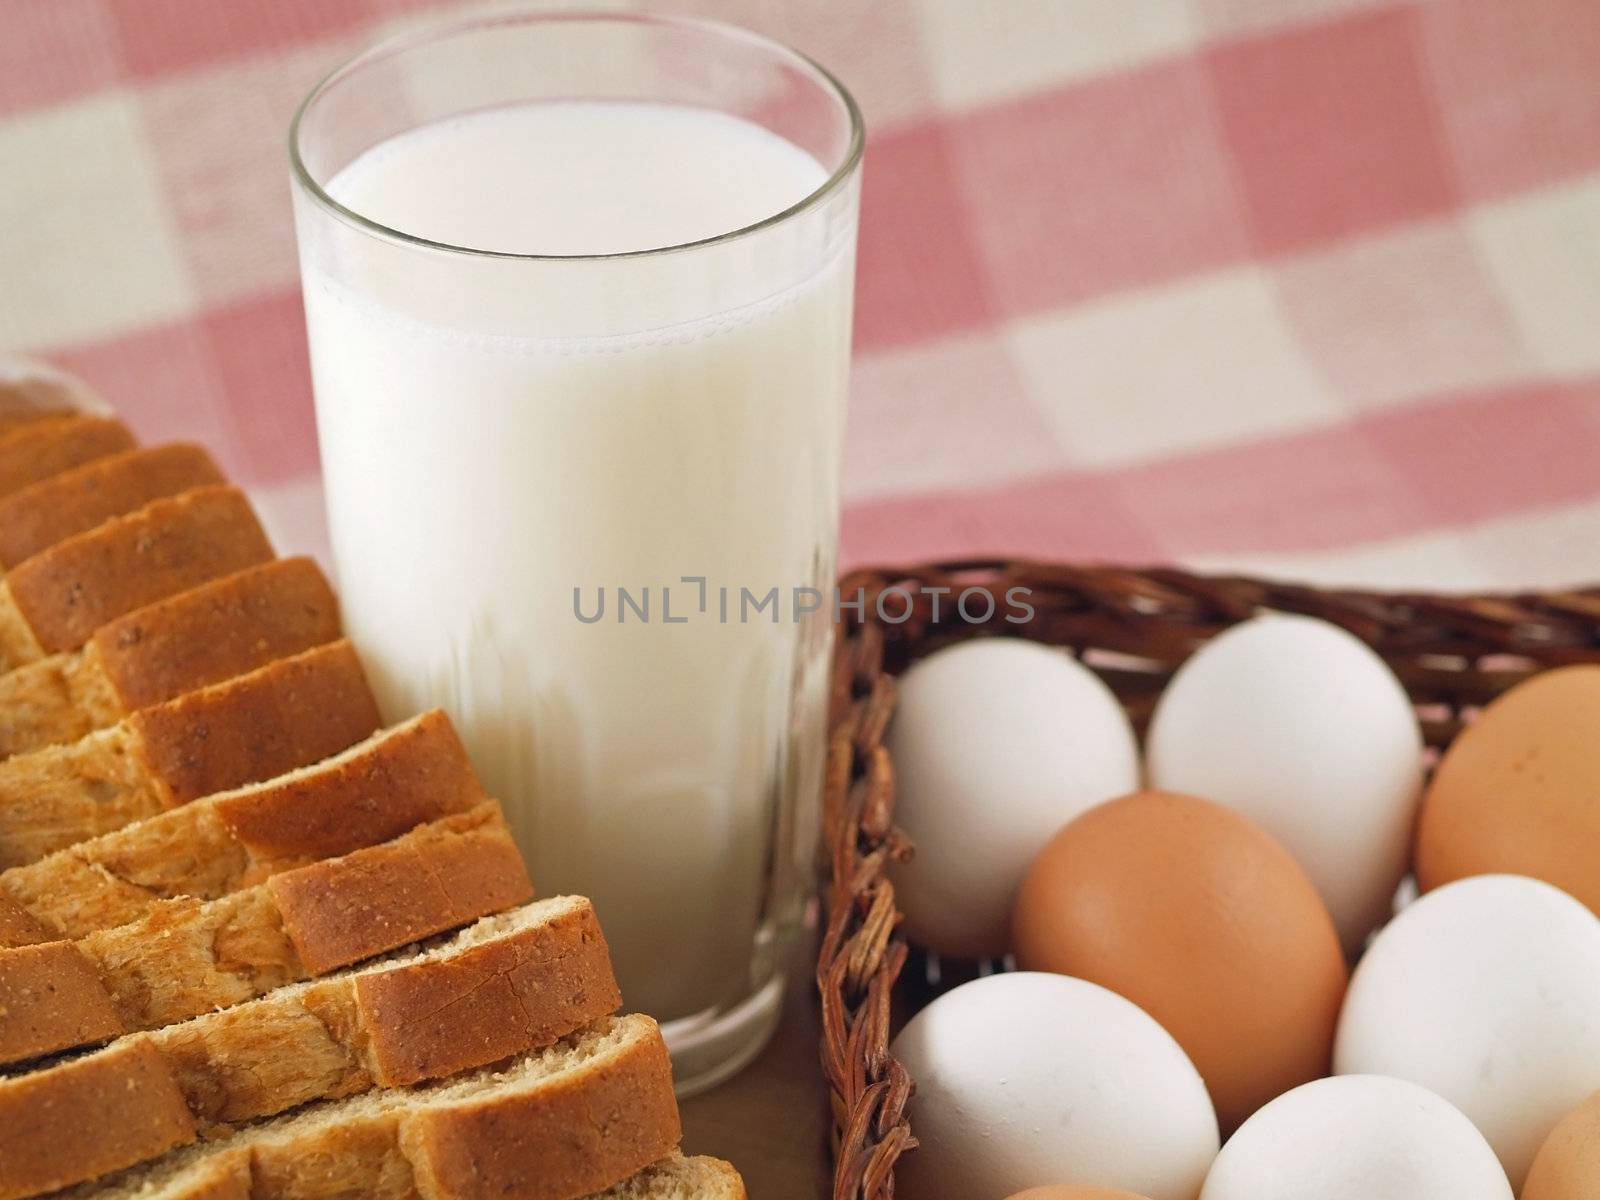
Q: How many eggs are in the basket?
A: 9